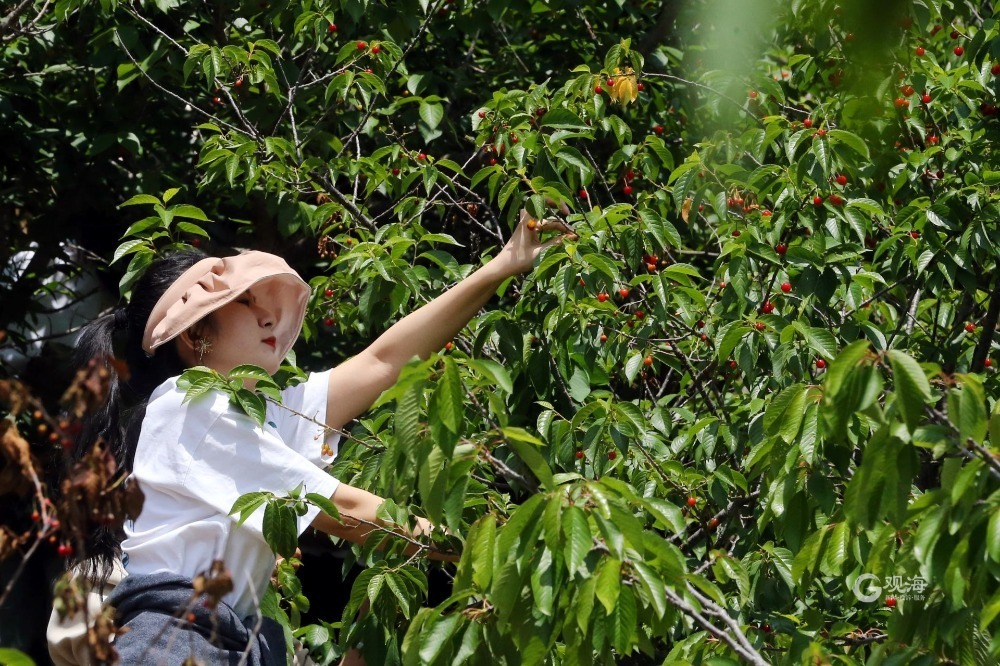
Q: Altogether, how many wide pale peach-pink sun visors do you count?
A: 1